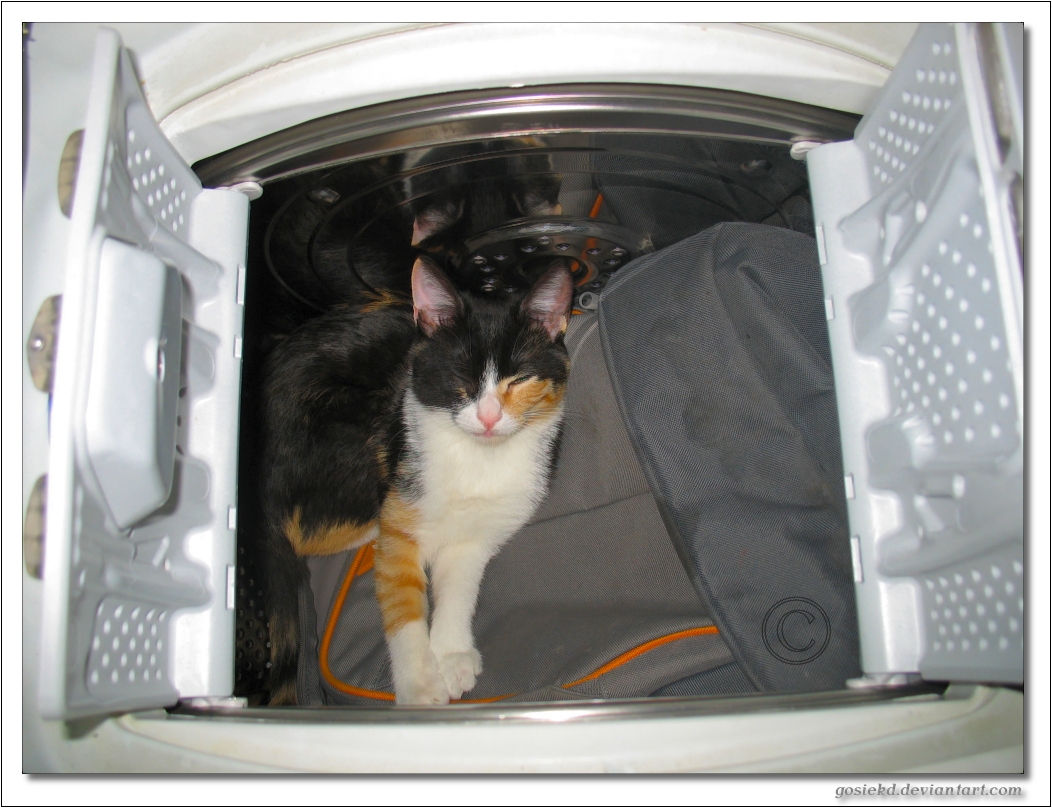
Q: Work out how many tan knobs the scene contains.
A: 3